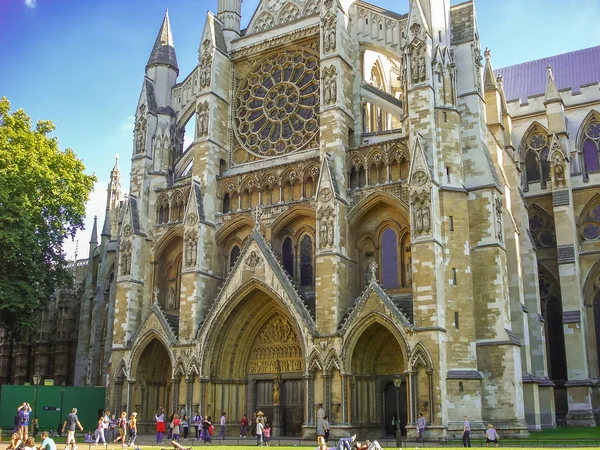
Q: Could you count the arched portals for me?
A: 3